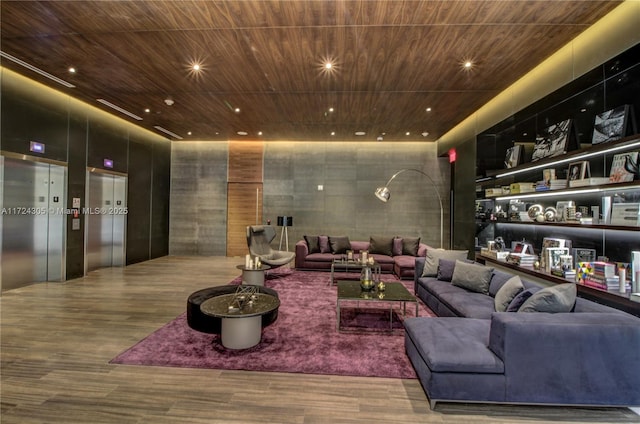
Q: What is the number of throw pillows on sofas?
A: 12